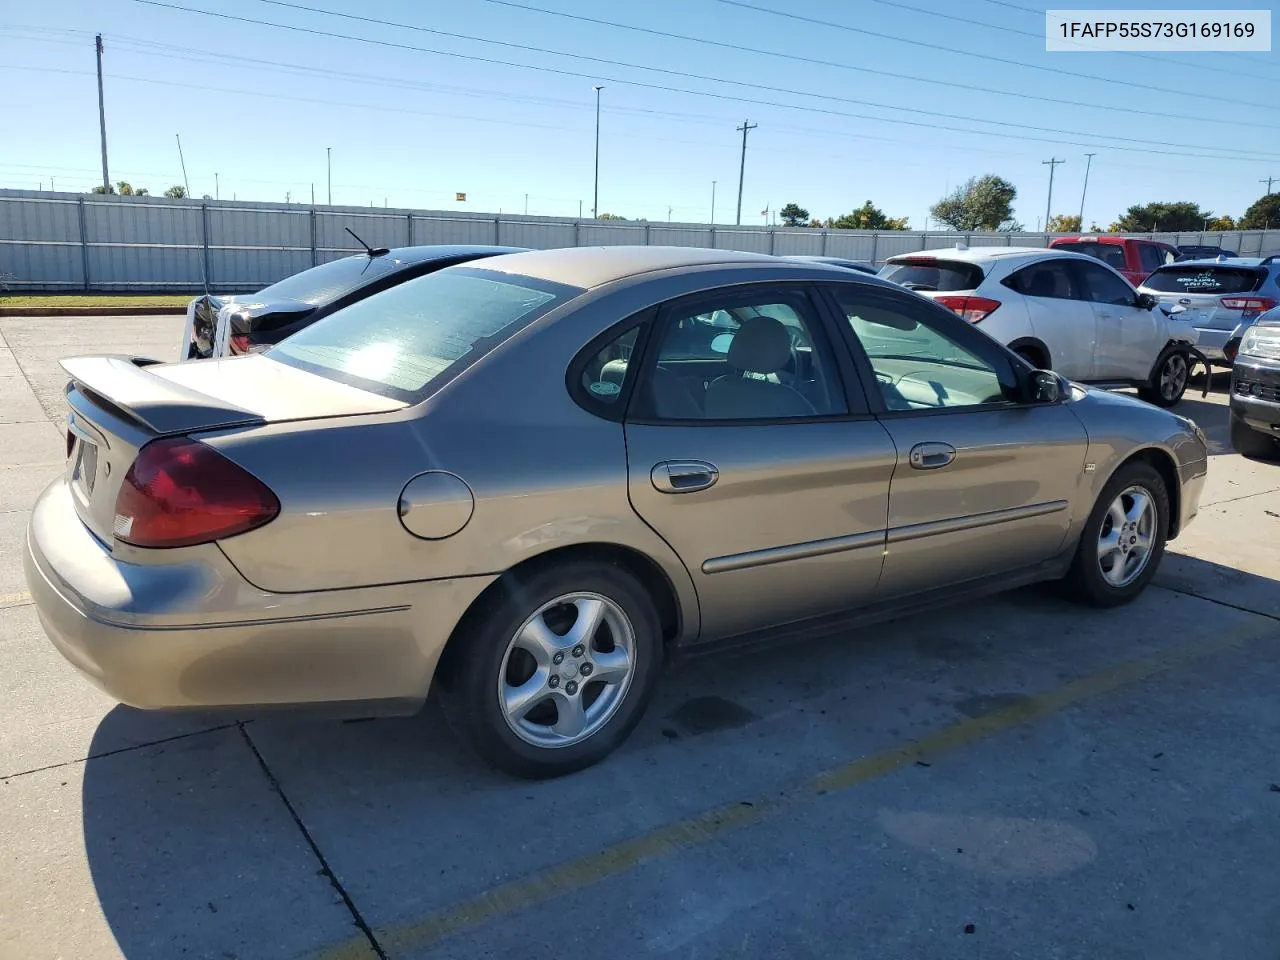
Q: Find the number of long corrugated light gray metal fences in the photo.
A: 1